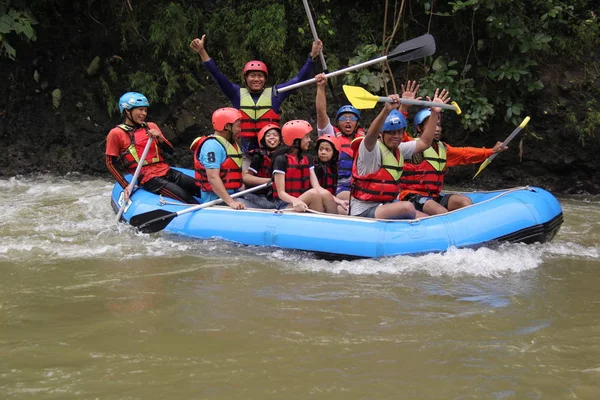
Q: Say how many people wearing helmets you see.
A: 9